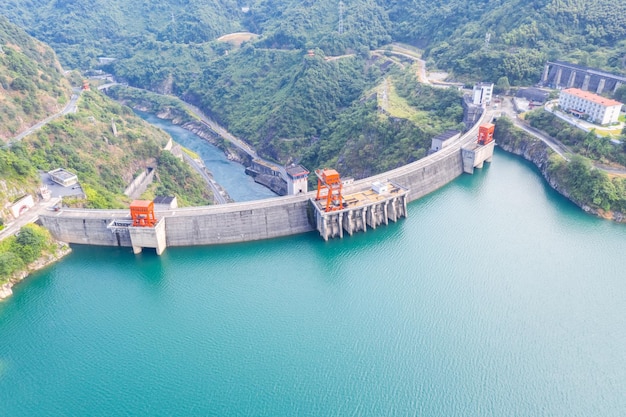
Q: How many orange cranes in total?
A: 3